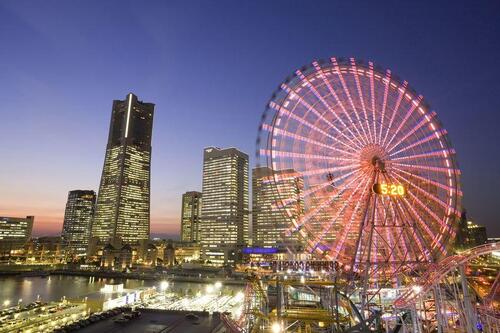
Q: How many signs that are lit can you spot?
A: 1